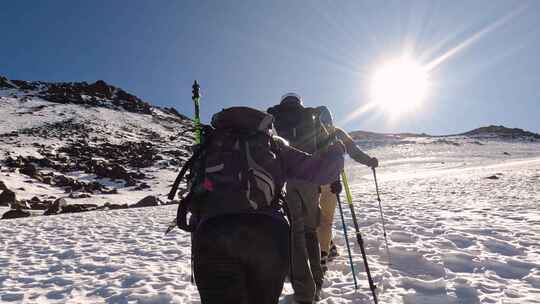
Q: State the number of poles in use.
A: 3